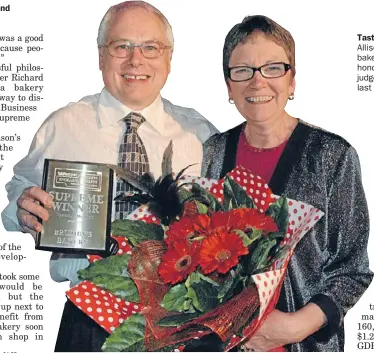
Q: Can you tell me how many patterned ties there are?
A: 1